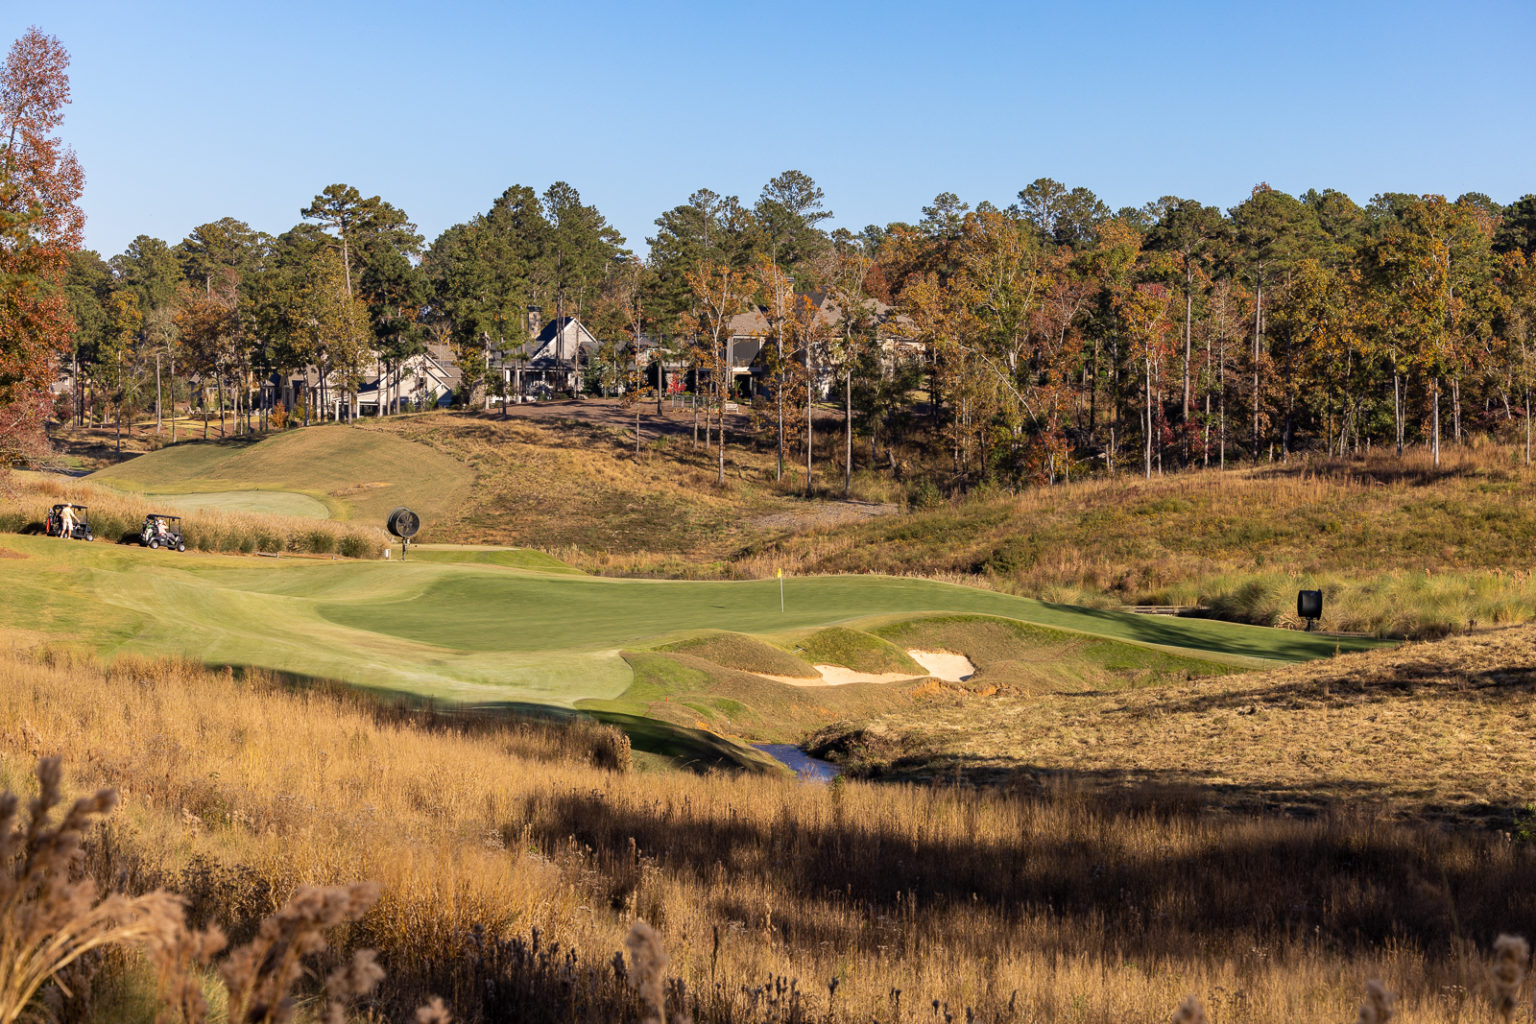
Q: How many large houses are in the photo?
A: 3